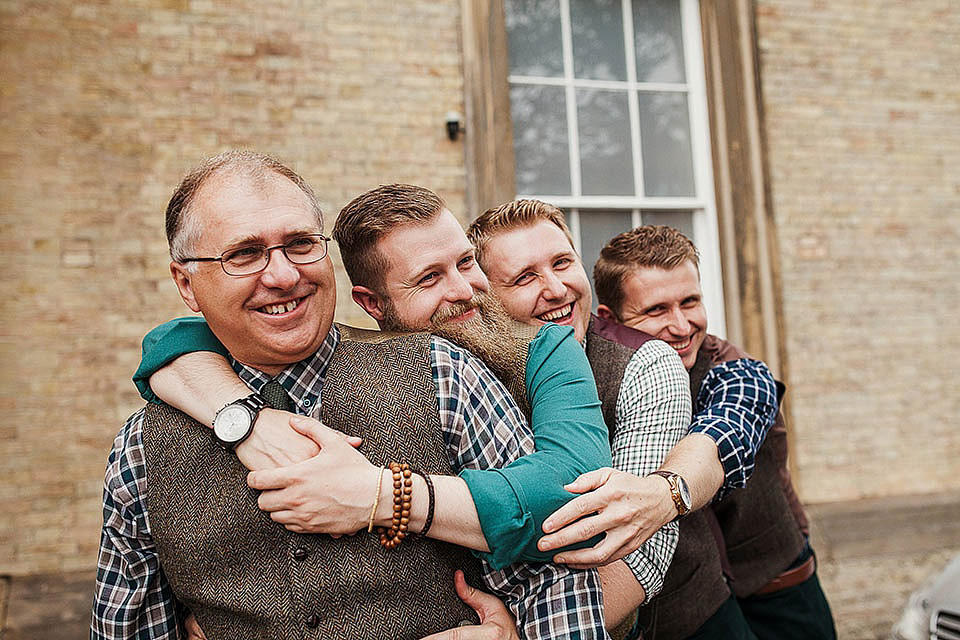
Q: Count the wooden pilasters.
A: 2